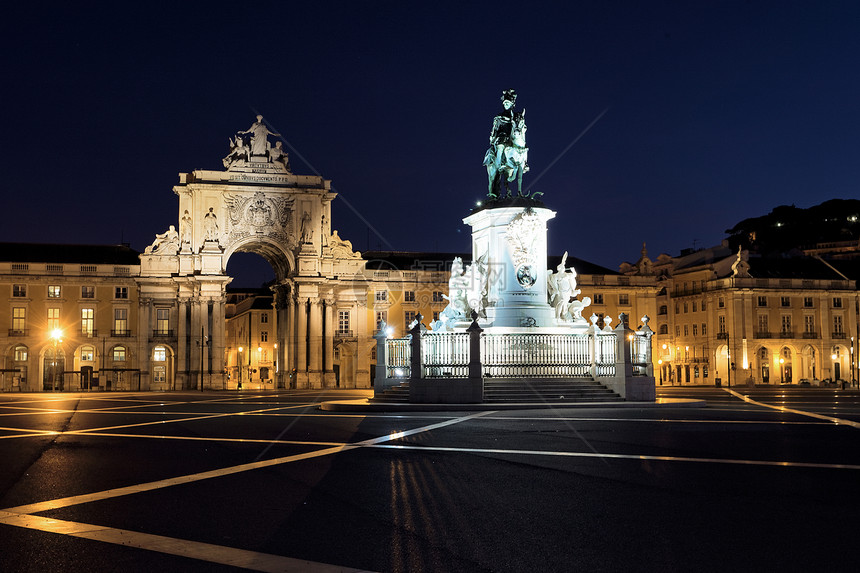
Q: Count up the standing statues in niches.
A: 4